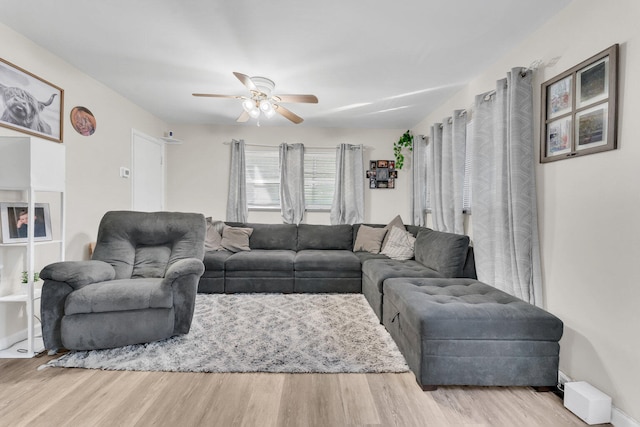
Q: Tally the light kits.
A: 1